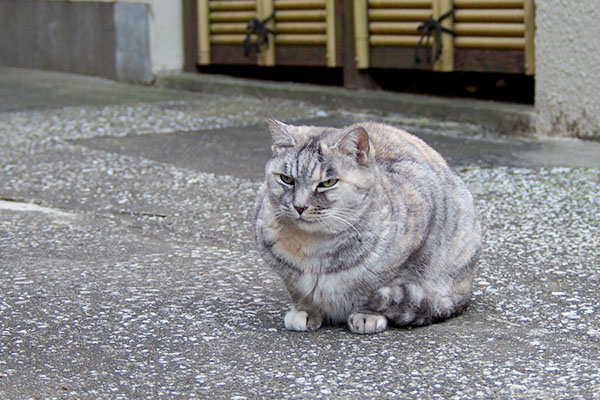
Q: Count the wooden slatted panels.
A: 2